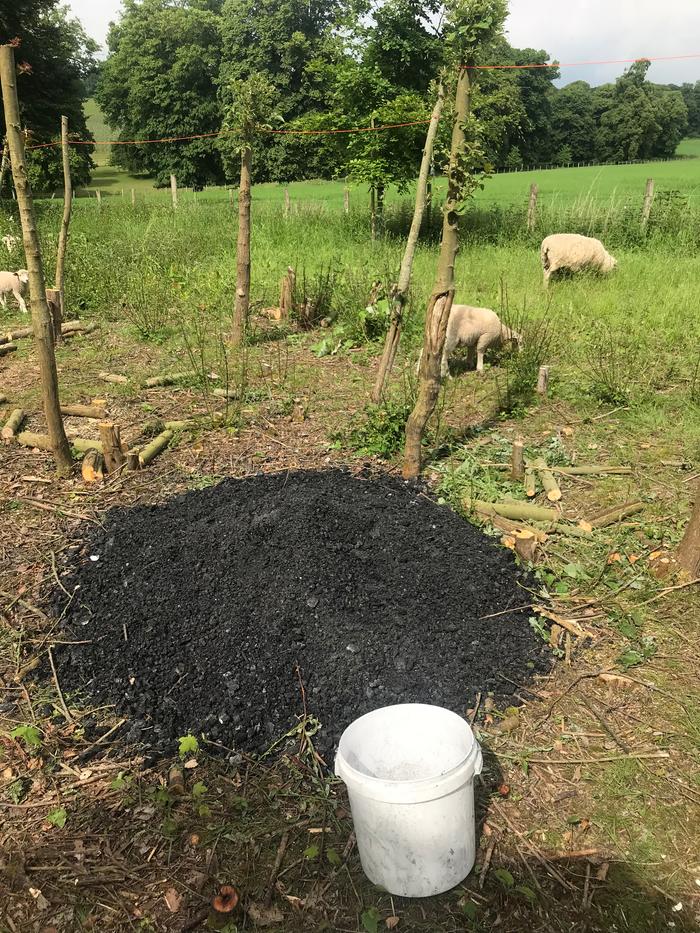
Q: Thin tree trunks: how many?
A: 5